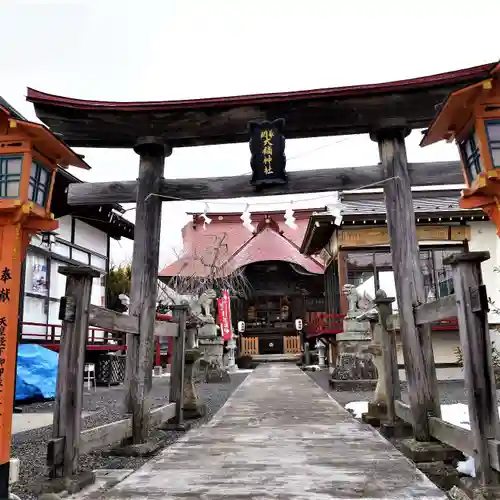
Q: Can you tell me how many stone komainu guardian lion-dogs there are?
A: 2